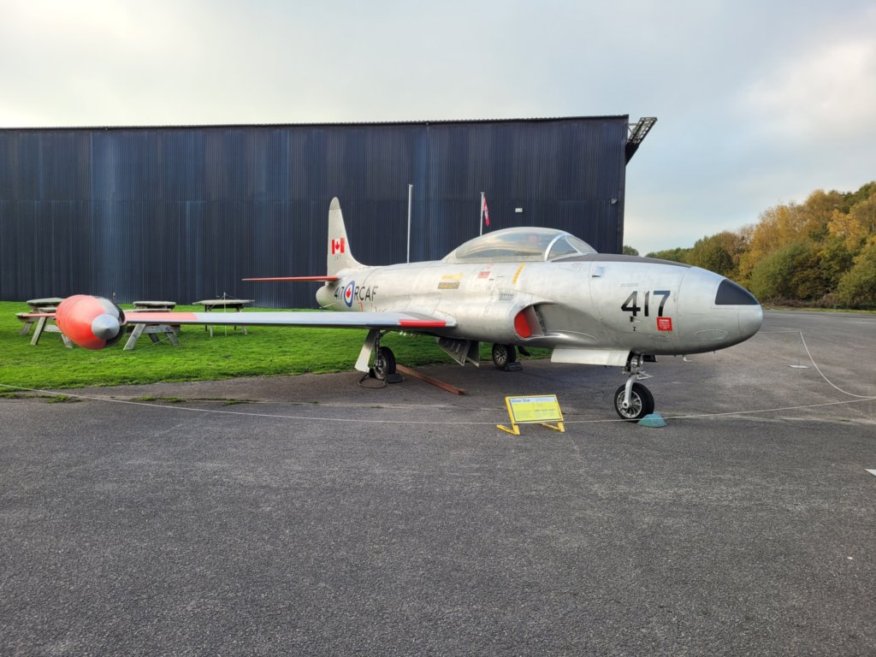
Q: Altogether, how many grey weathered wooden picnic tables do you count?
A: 3